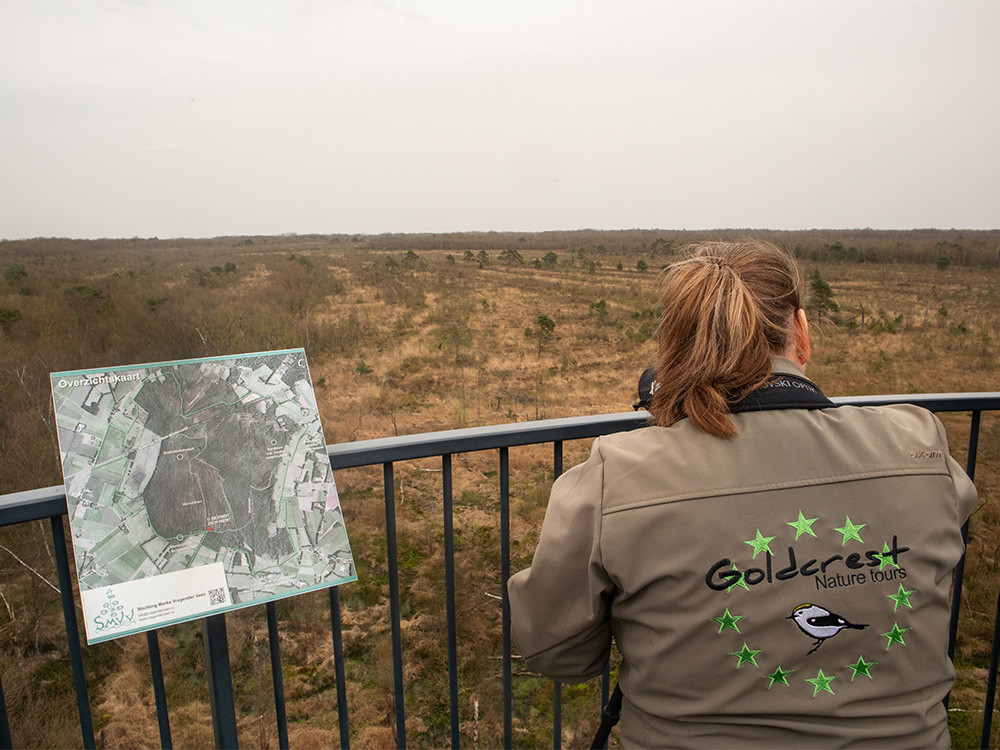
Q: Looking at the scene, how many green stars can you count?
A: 12